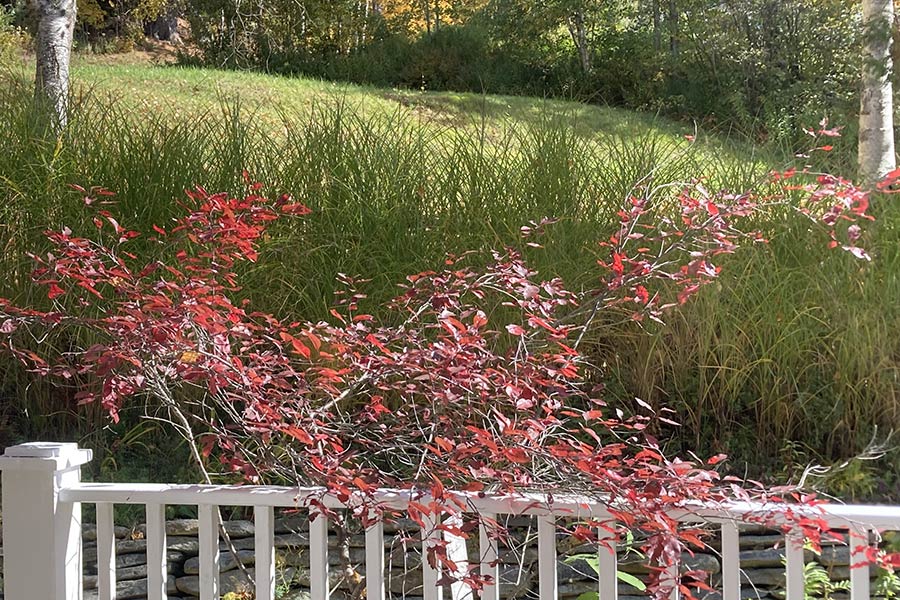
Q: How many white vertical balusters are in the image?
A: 14